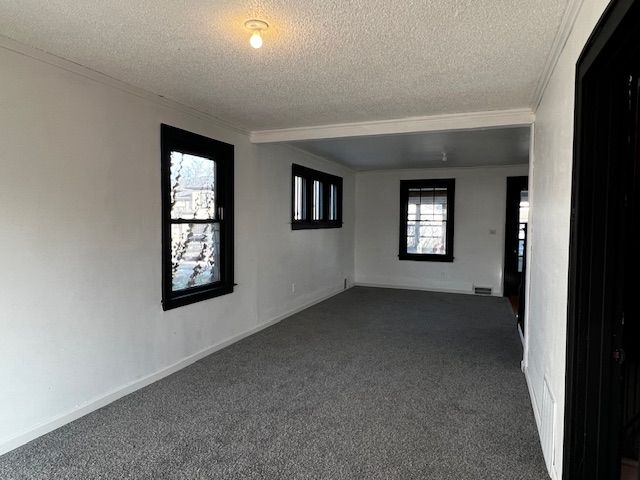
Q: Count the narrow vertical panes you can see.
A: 3